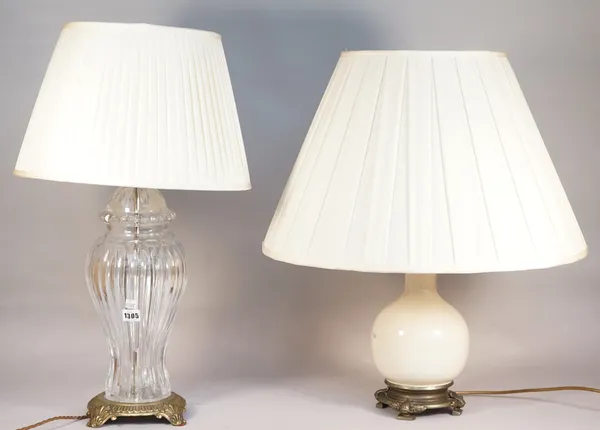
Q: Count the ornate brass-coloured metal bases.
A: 2